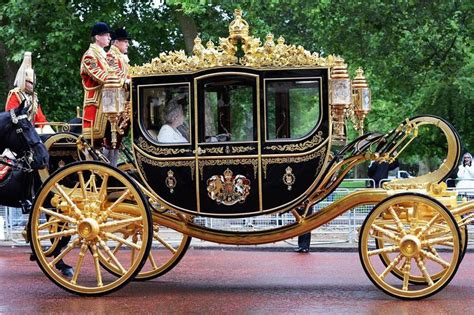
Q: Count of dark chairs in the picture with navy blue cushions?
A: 0